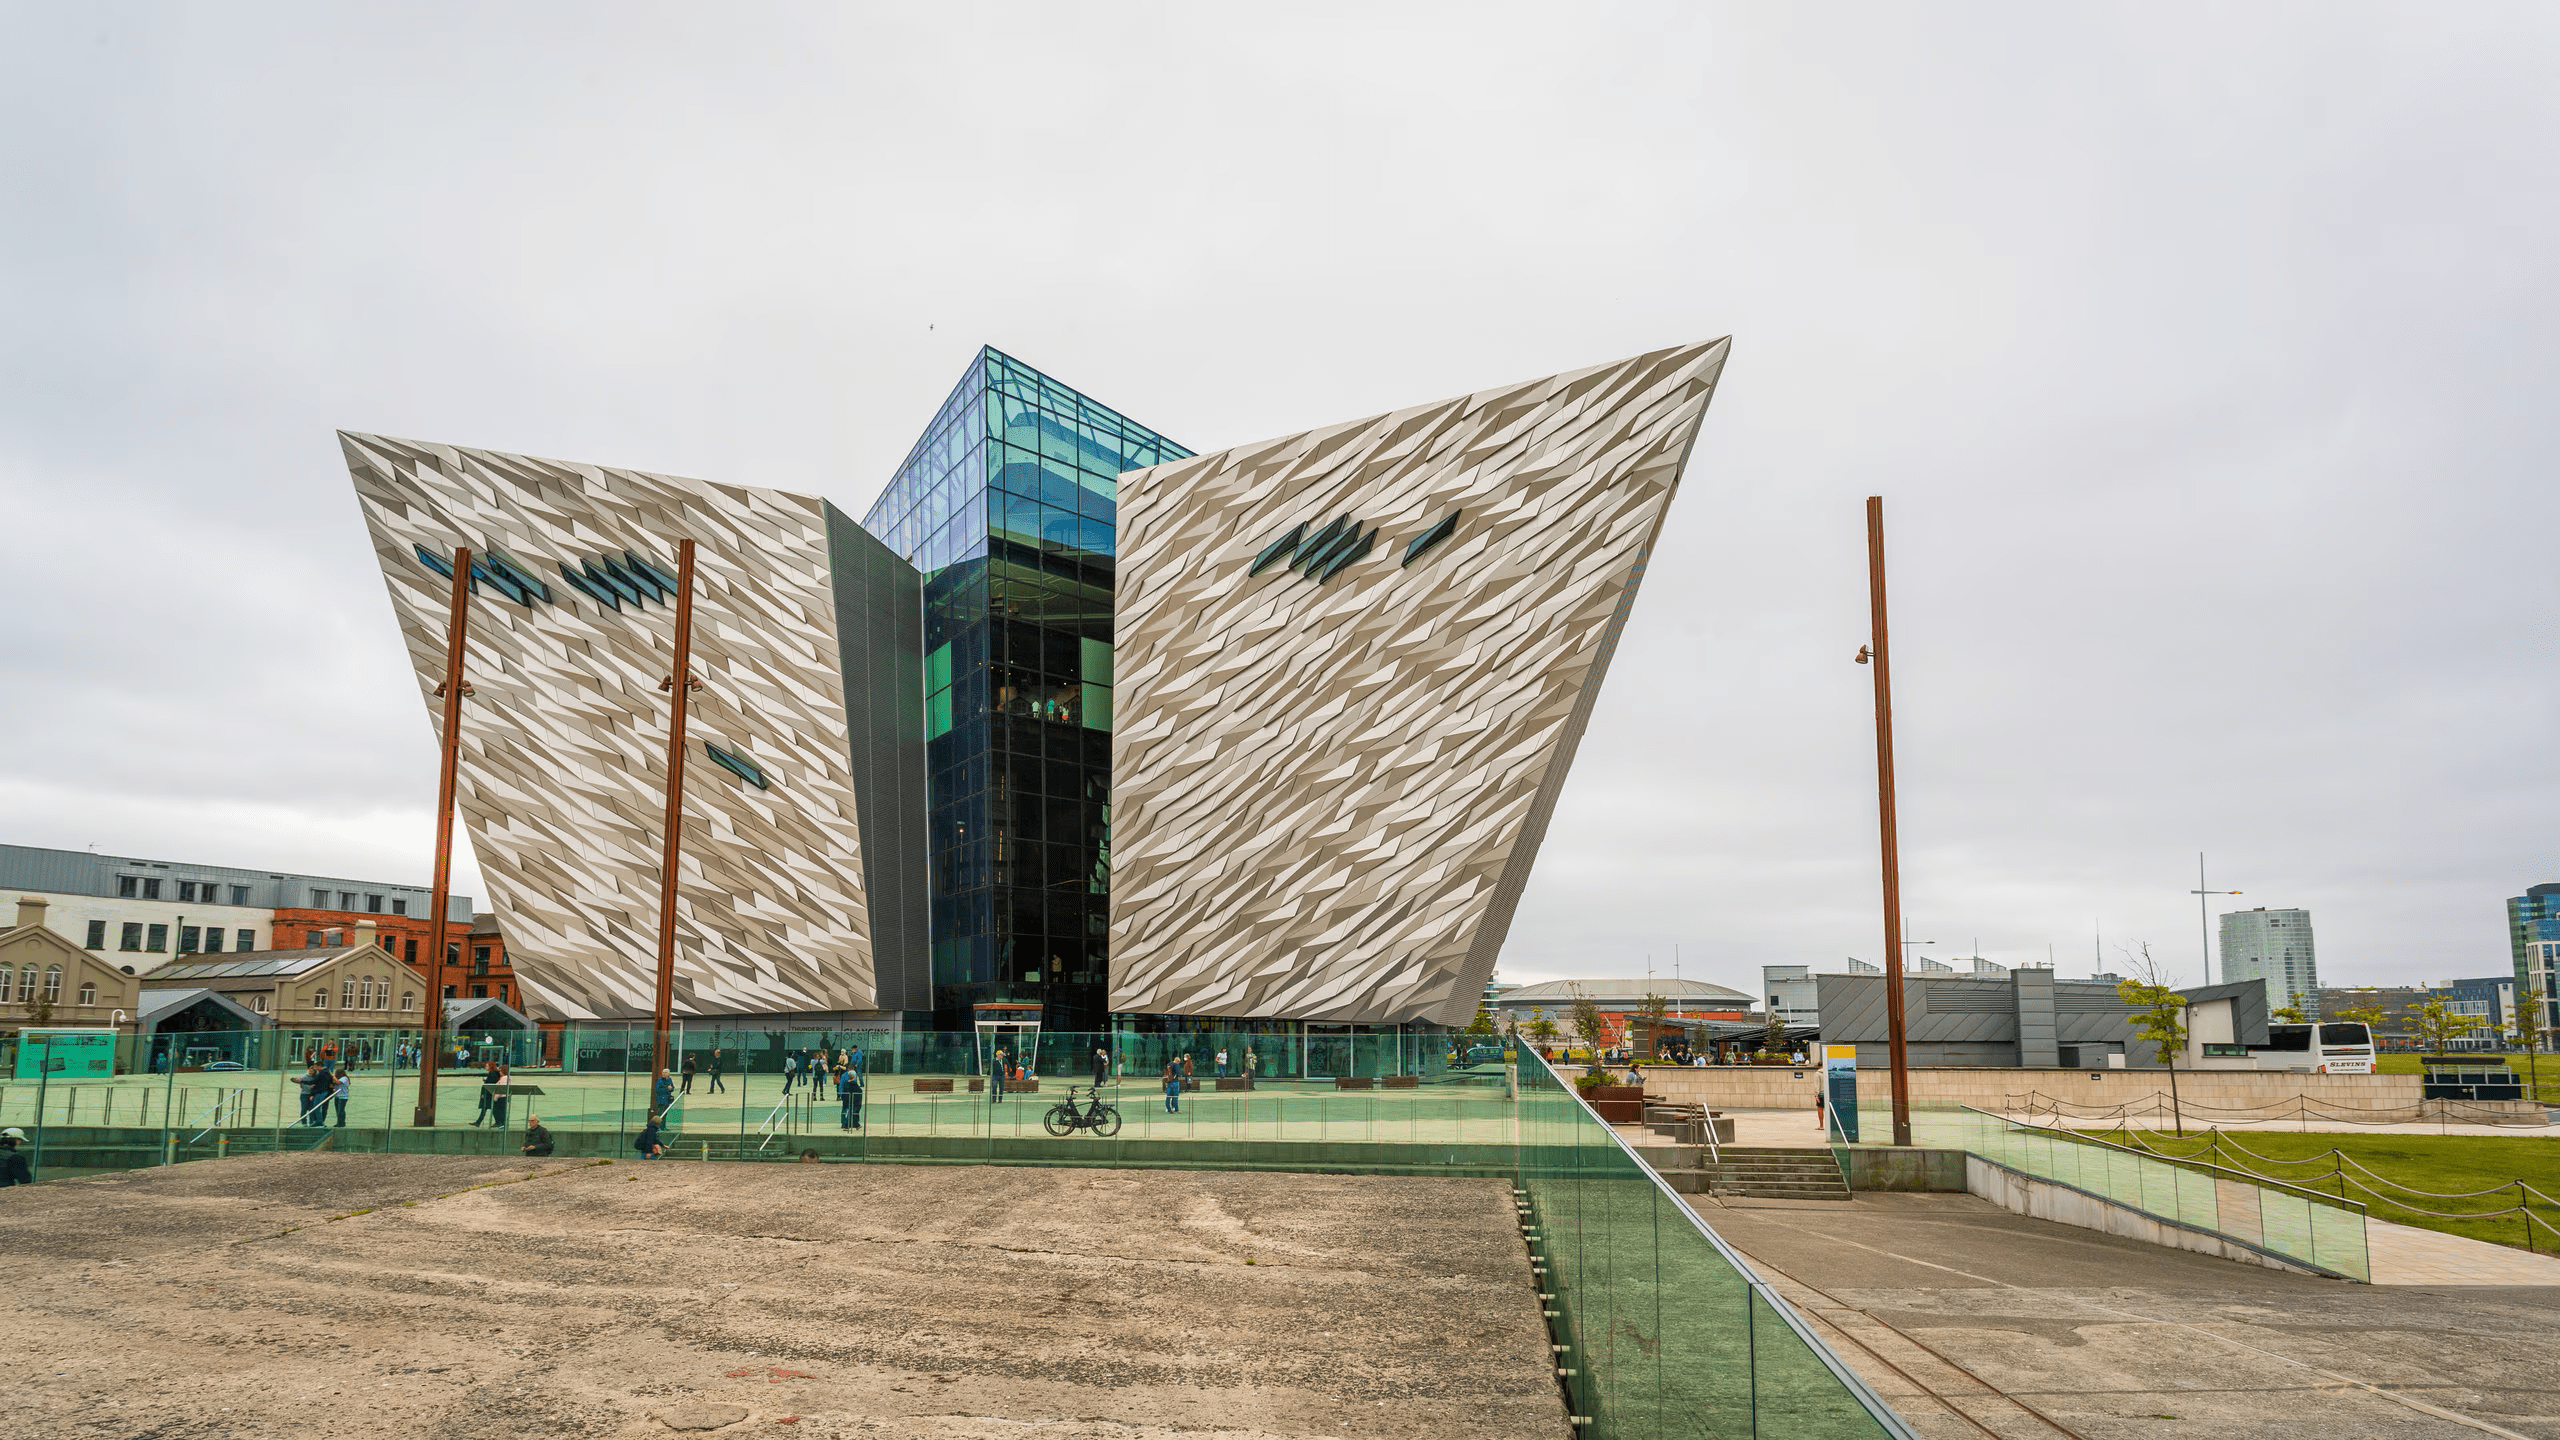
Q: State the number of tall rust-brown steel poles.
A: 3